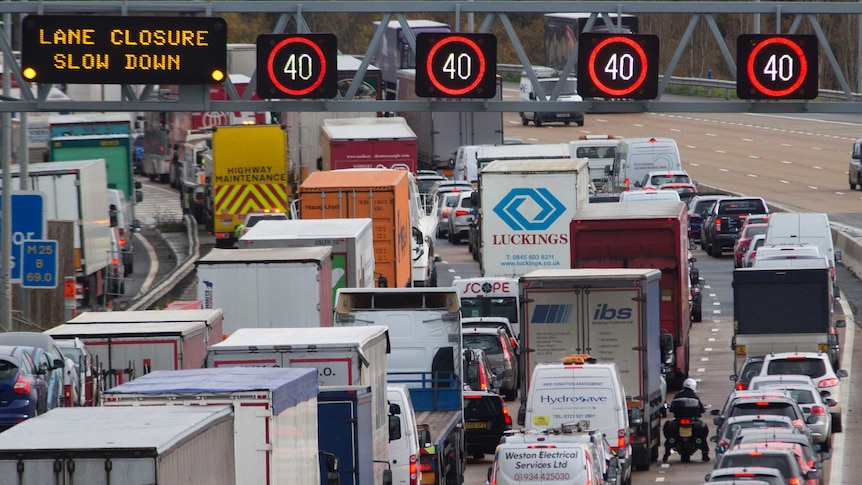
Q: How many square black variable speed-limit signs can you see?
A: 4